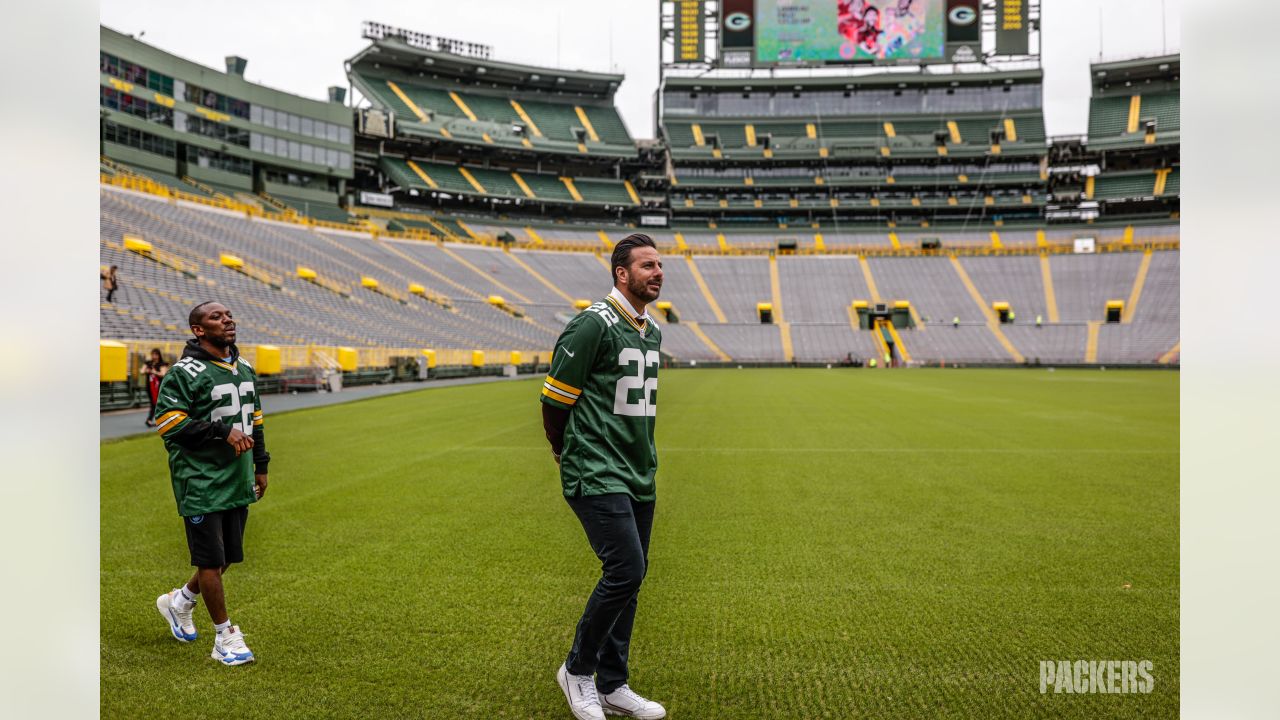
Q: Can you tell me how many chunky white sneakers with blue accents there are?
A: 2